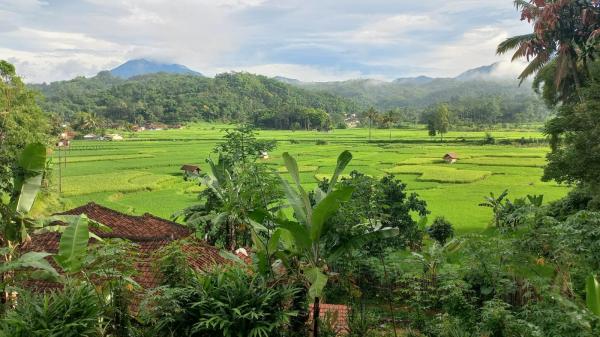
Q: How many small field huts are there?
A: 3